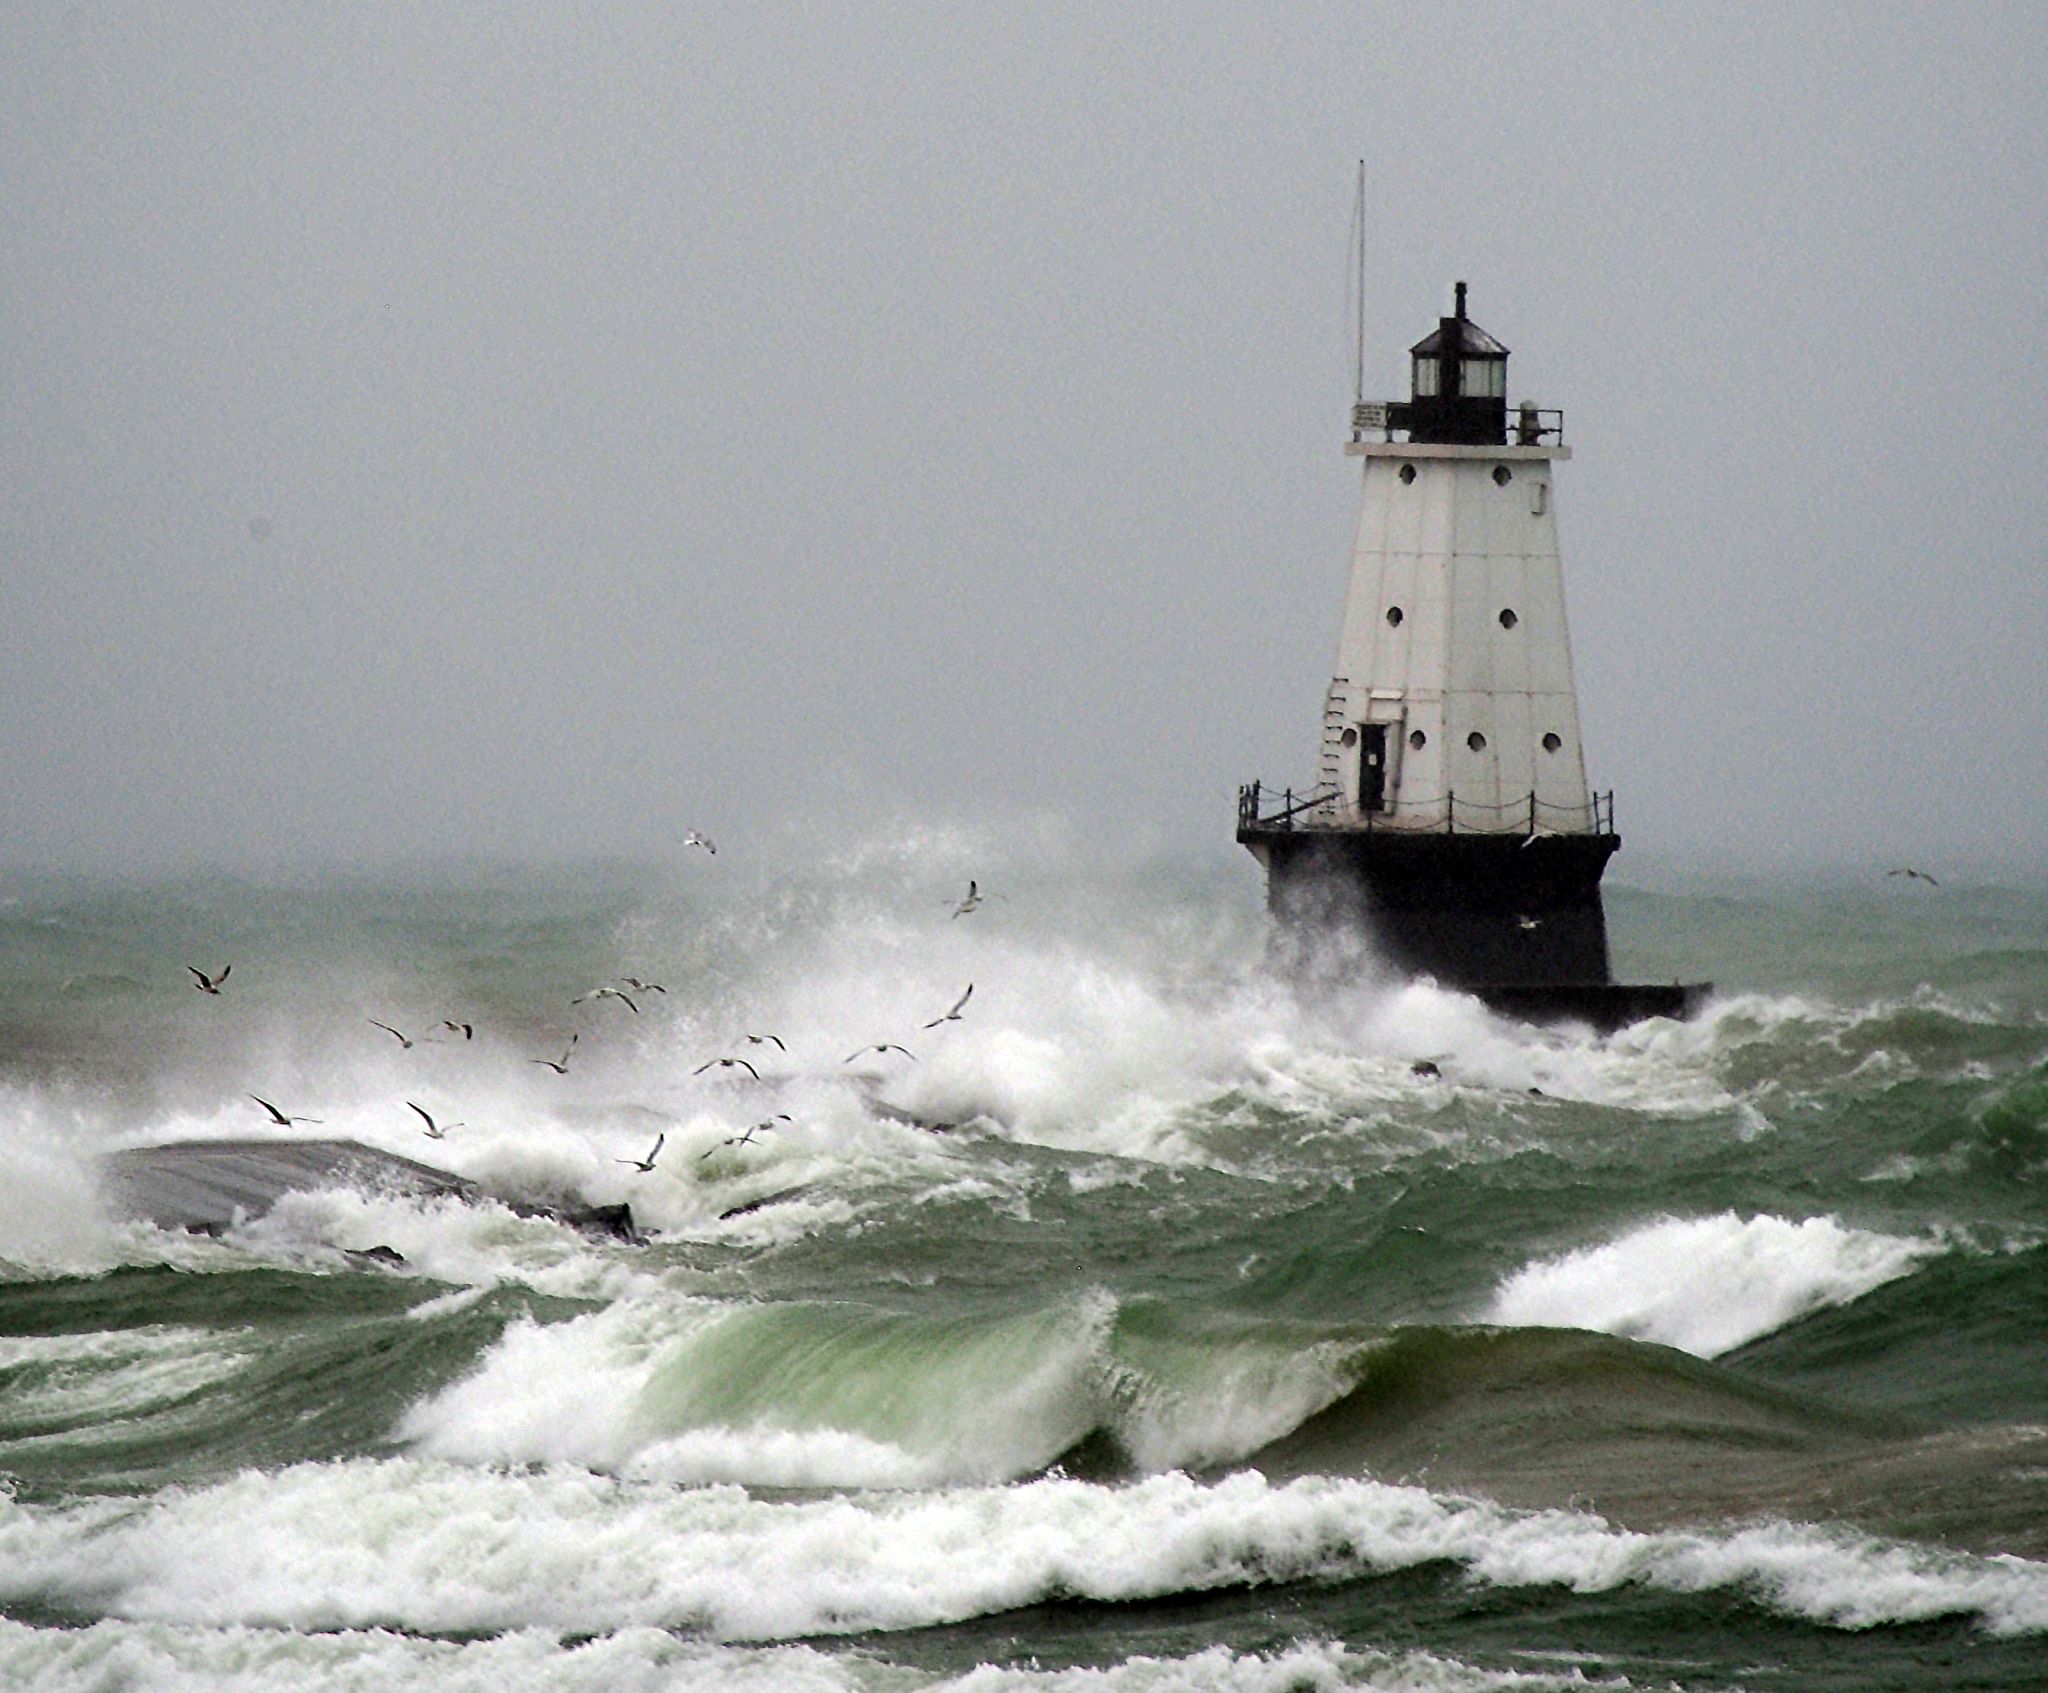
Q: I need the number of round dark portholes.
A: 8